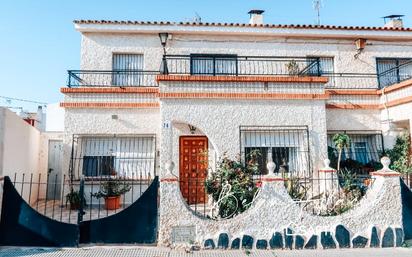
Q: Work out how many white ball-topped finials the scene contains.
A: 4